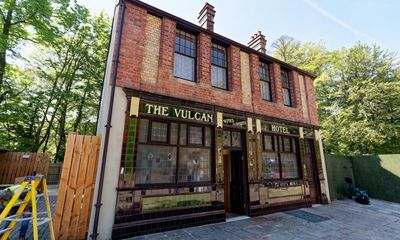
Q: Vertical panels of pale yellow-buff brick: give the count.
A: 3